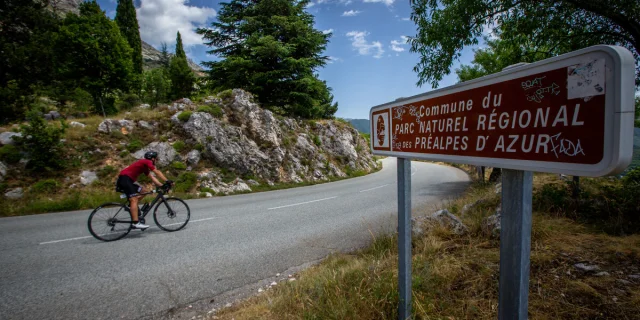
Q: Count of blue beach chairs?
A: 0